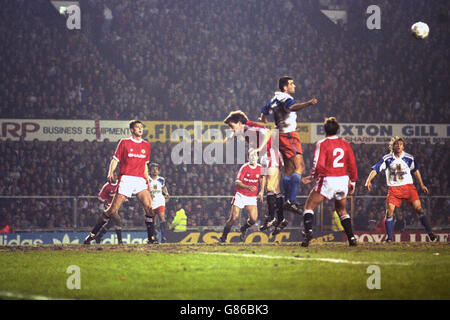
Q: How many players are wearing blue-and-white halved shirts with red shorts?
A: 3